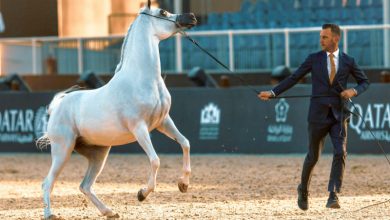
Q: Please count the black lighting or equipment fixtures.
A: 4